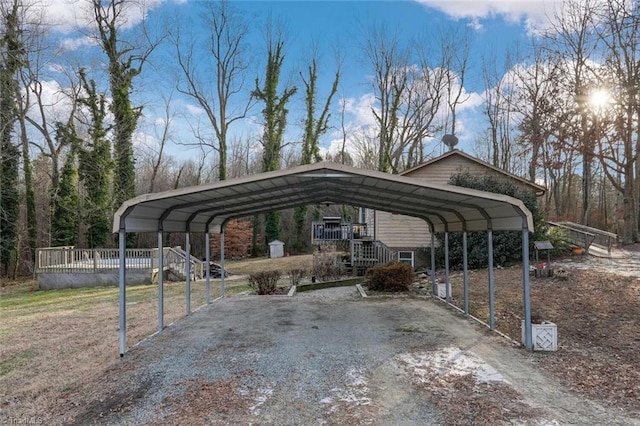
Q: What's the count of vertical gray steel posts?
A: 10